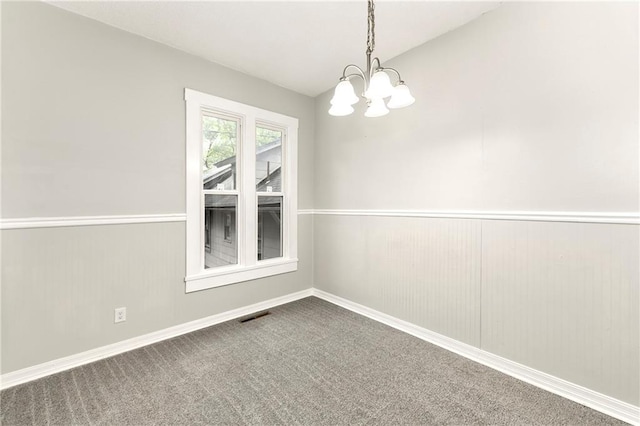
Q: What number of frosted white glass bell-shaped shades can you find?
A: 5